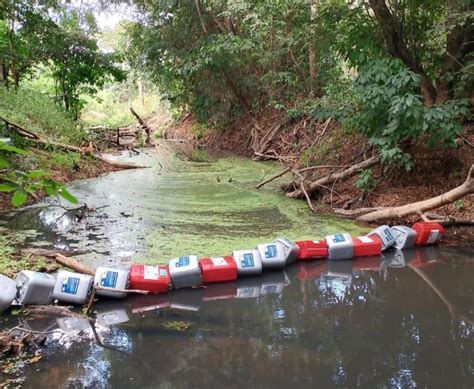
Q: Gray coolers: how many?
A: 11